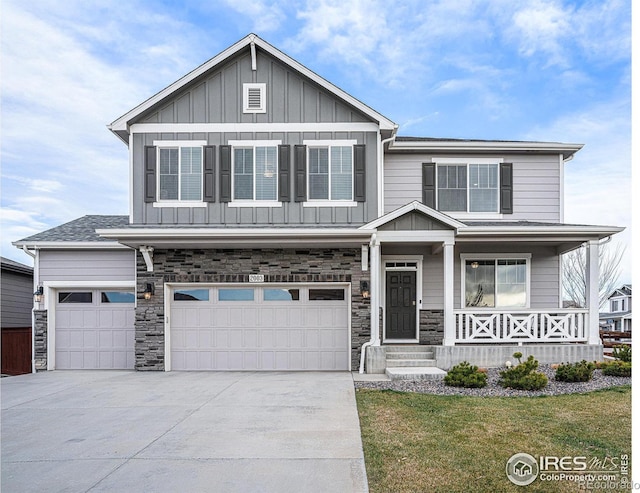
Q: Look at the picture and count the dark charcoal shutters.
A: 8